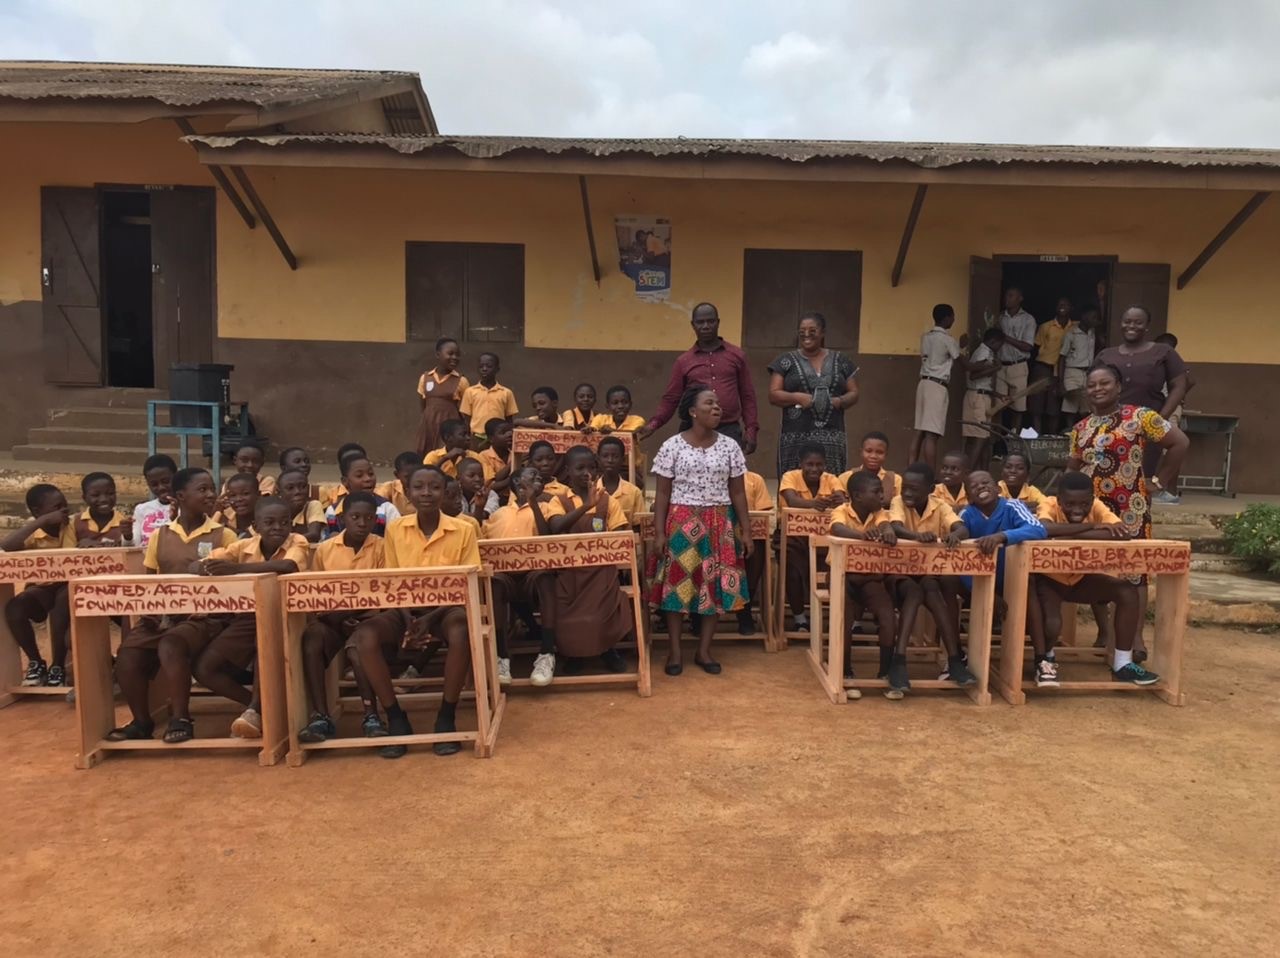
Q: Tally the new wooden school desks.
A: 9